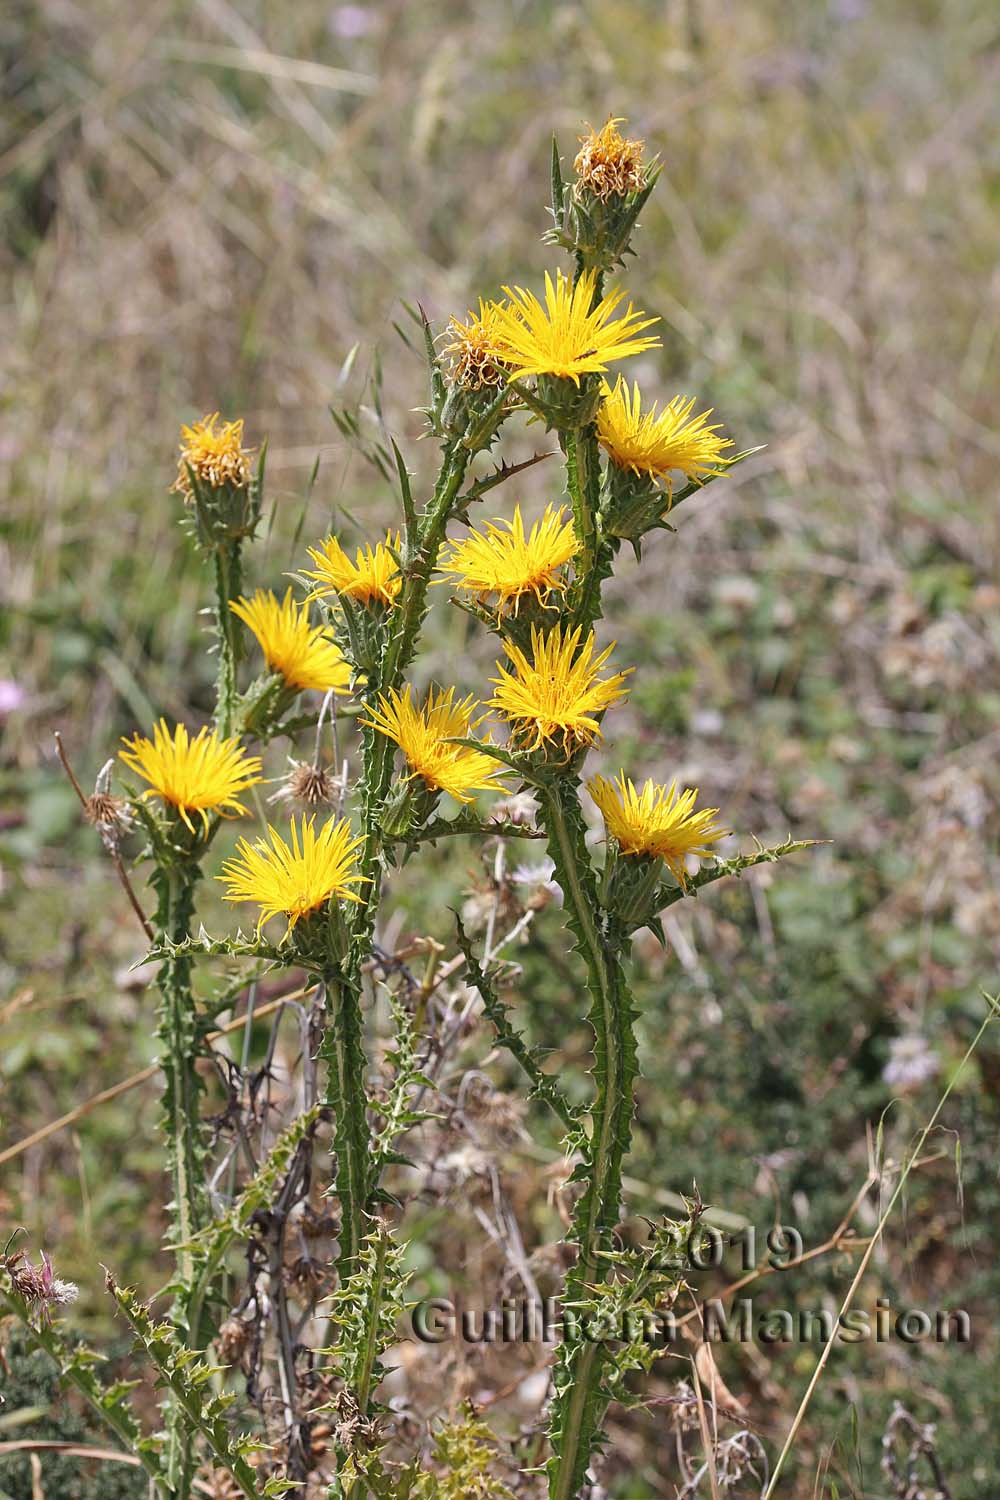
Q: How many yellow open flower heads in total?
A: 10